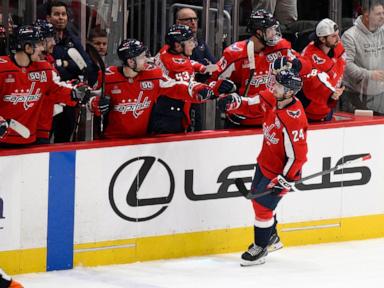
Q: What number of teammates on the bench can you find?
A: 6